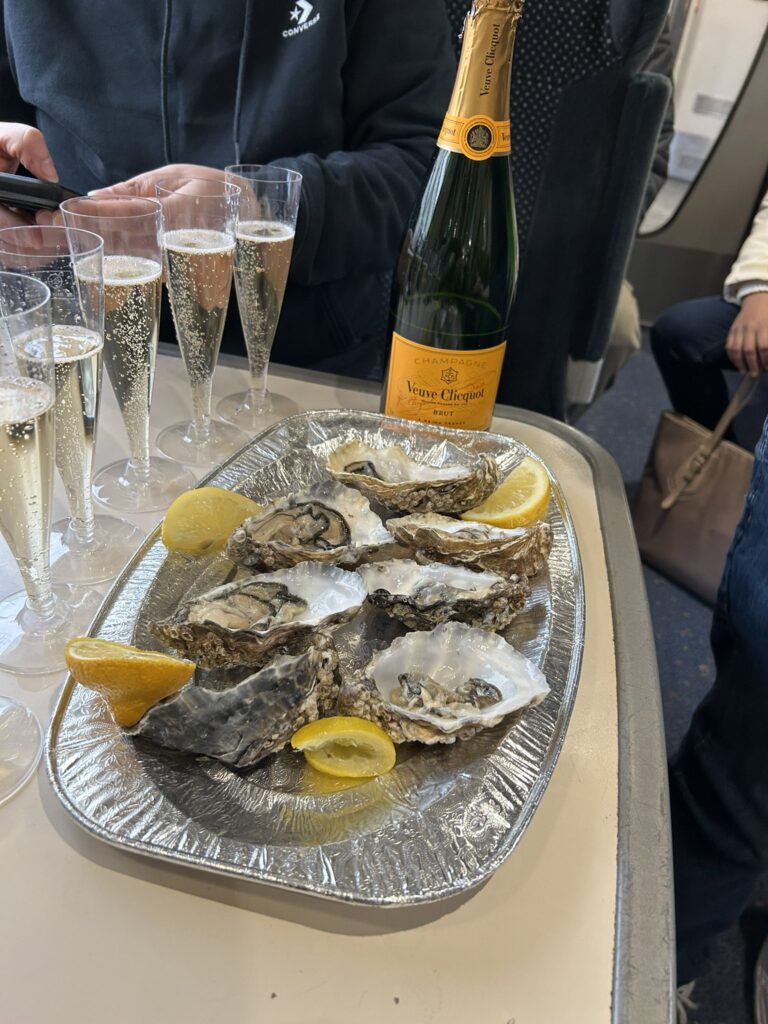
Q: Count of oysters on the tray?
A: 7